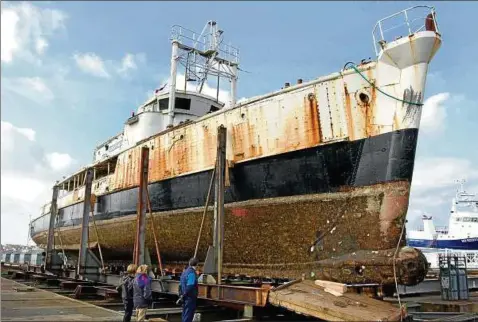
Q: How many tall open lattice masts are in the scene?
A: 1